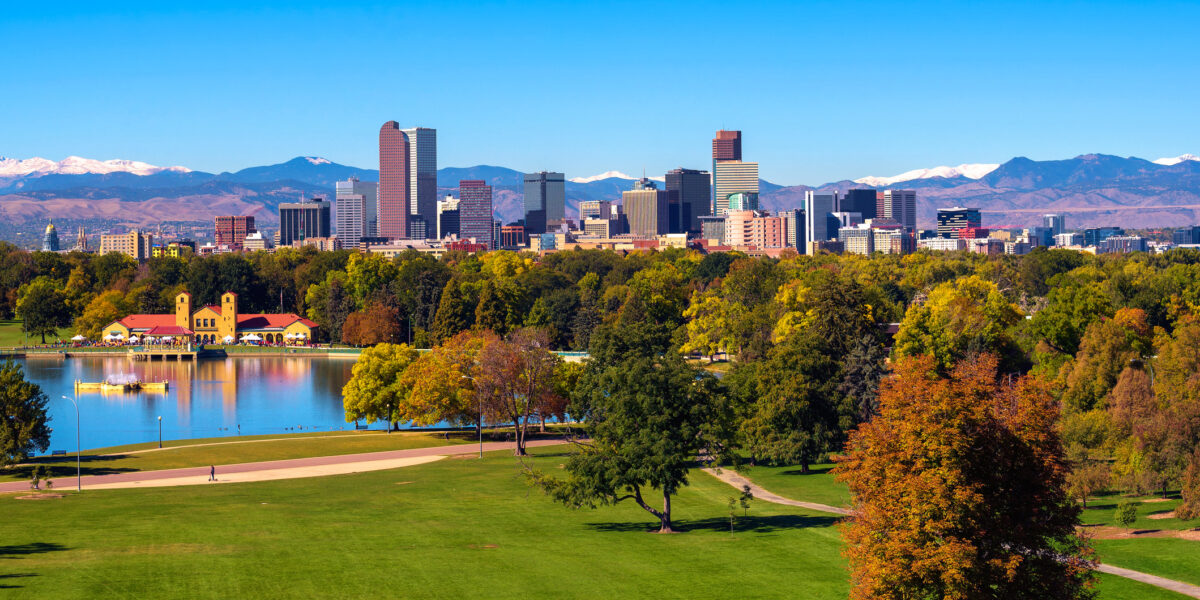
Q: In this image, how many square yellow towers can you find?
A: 2